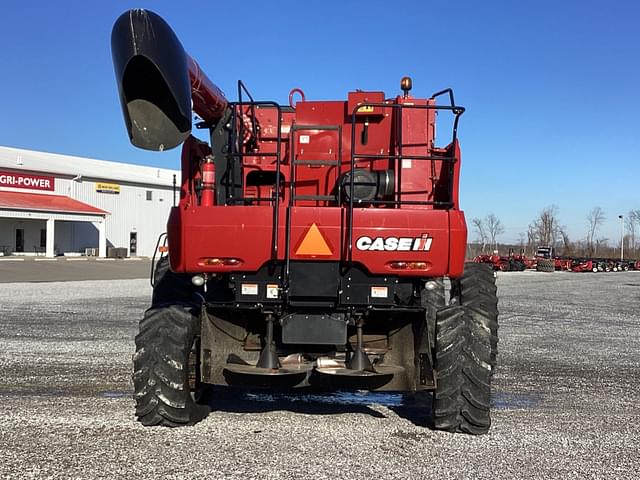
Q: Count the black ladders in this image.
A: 1